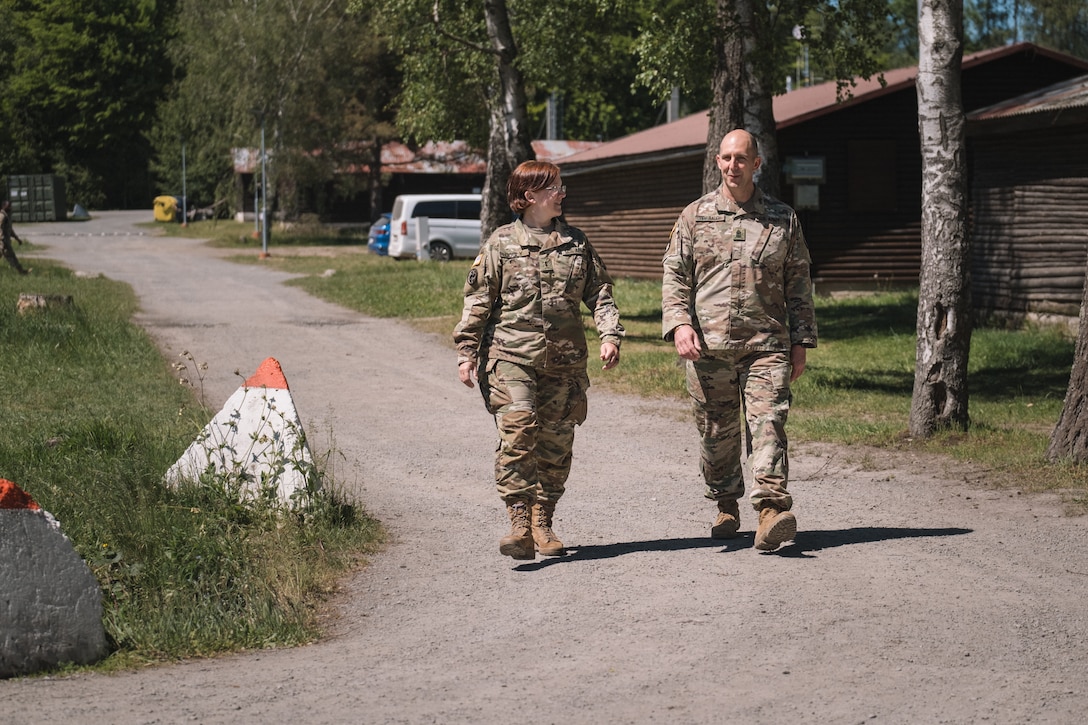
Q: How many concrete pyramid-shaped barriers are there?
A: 2